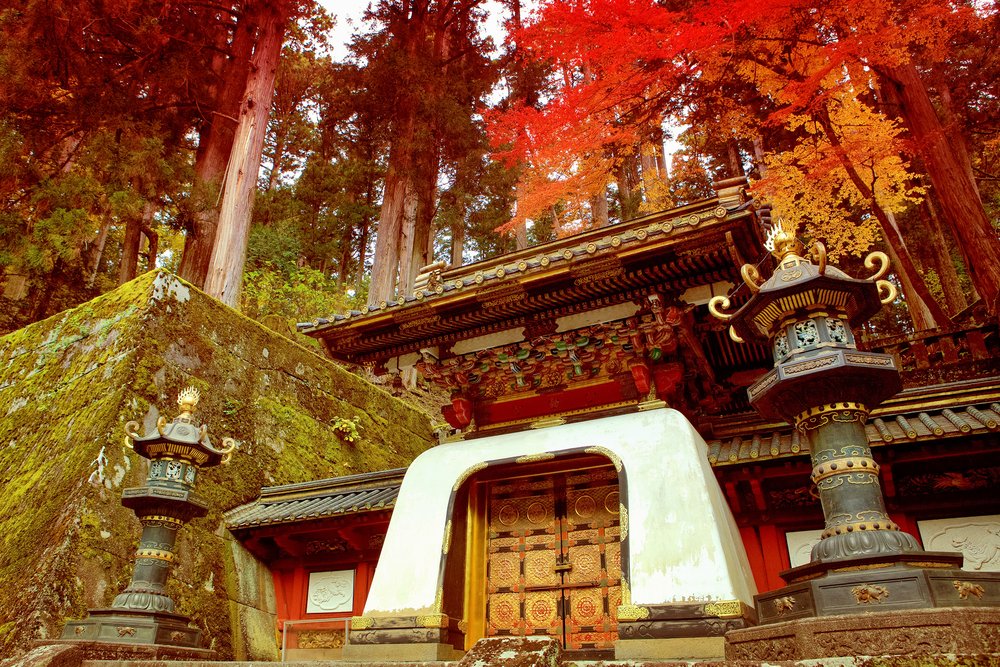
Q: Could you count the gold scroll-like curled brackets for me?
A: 12